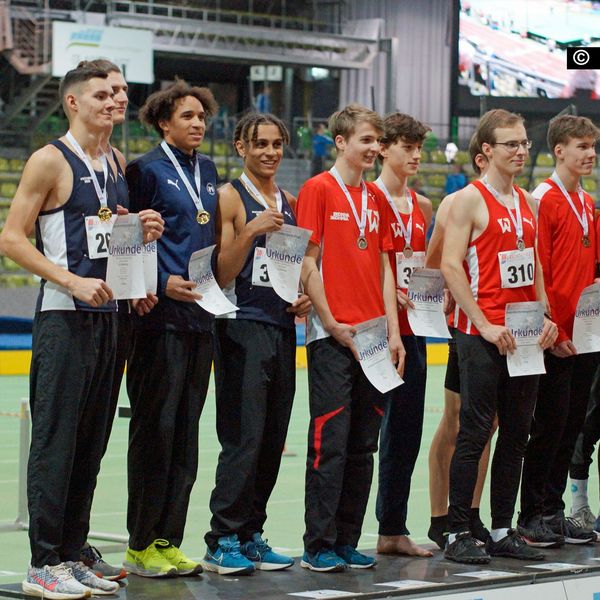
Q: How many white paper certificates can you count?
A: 8